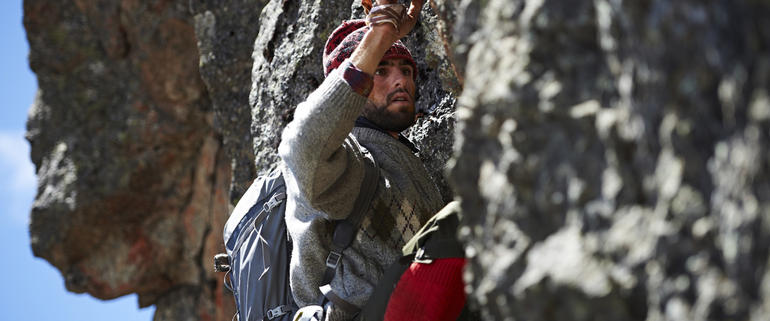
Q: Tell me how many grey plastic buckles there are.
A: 3